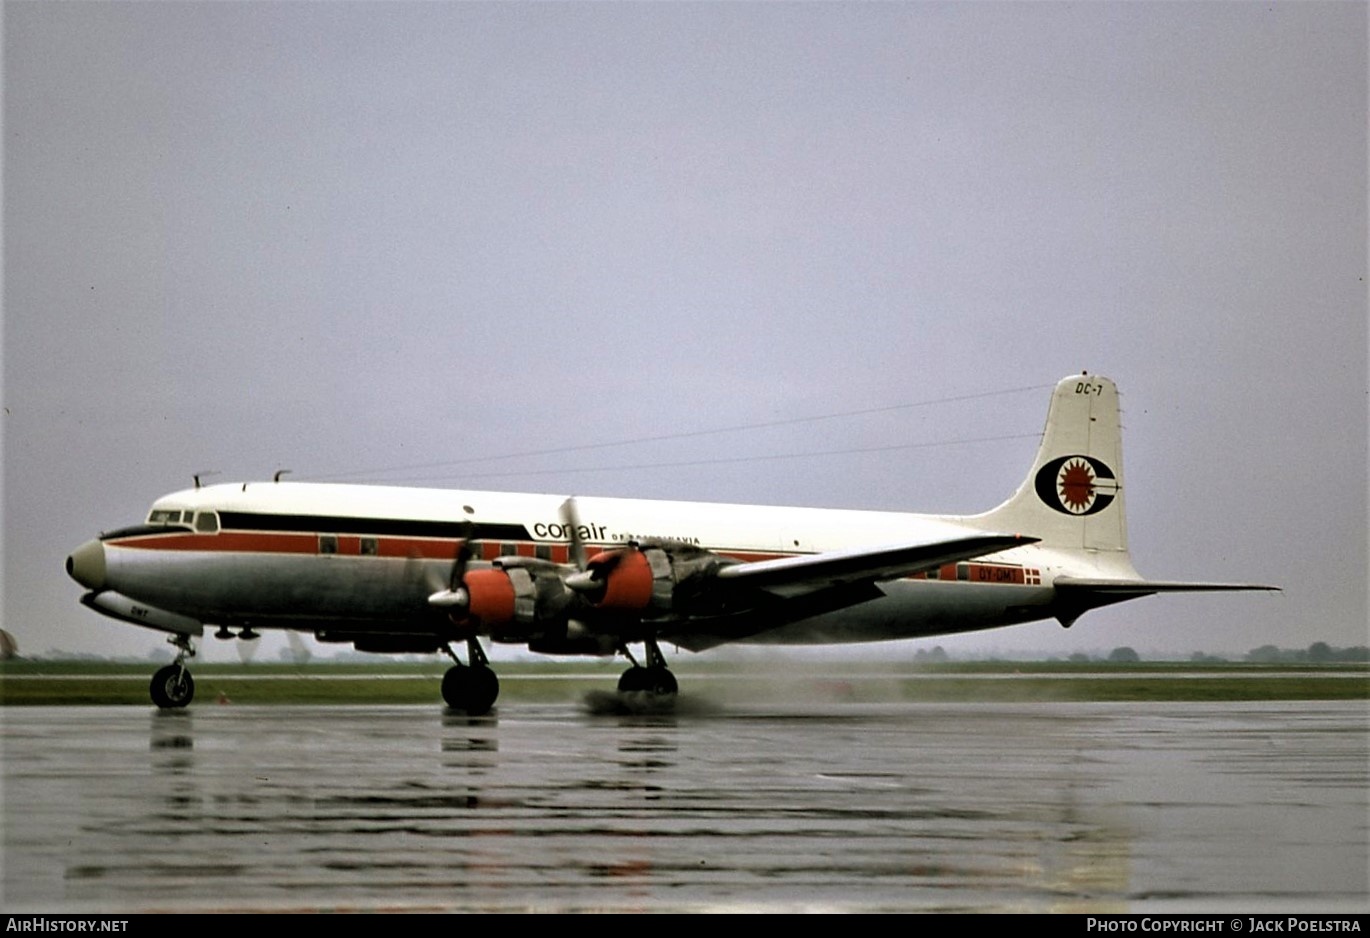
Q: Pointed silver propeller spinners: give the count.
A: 2